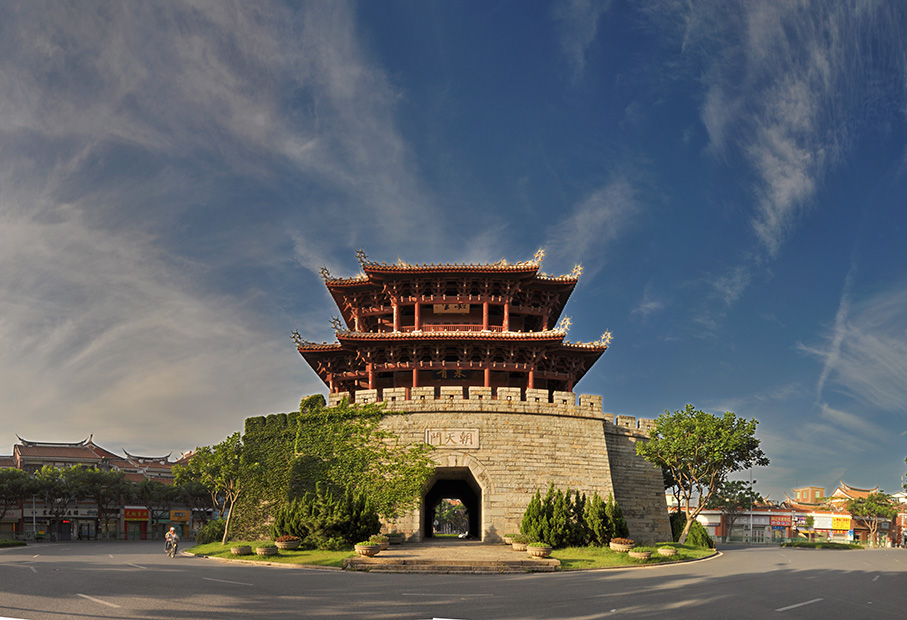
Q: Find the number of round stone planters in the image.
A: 12